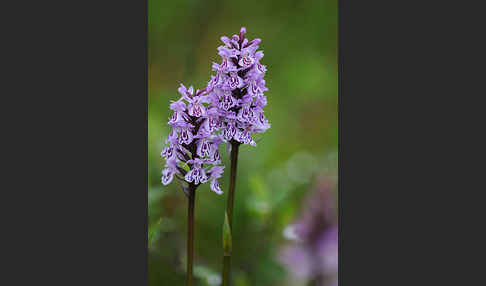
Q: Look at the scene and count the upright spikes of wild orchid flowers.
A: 2